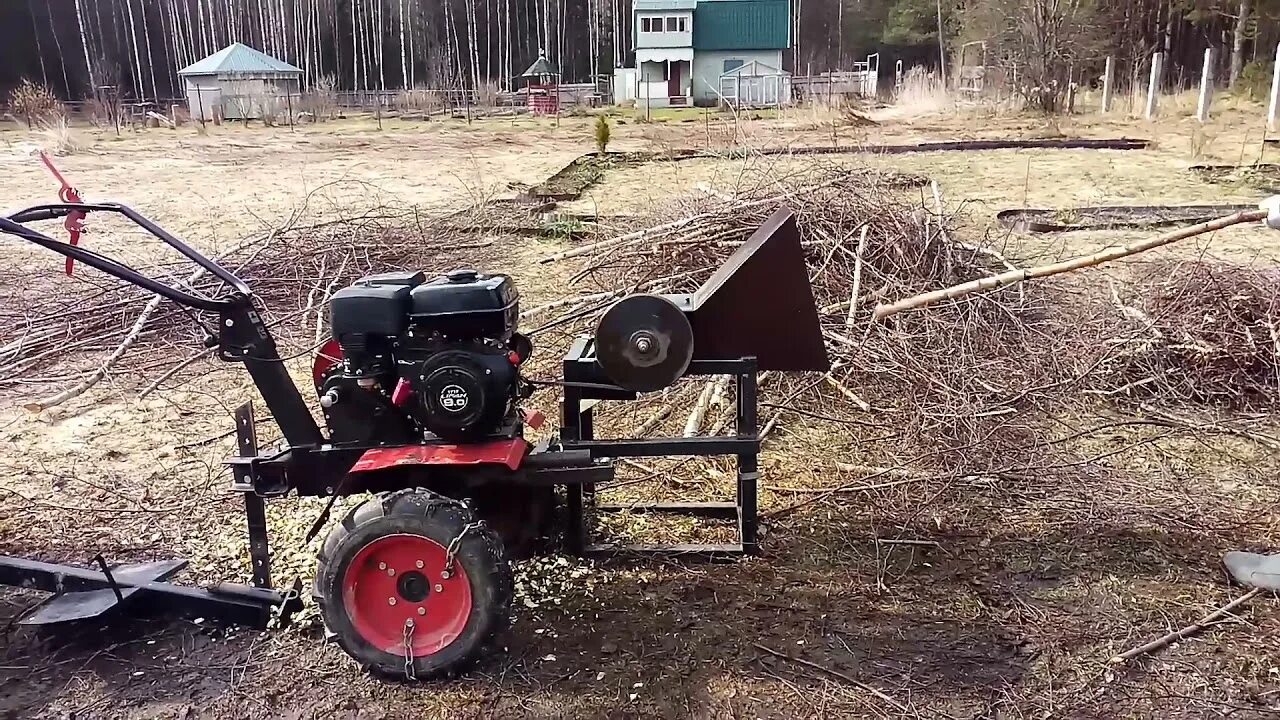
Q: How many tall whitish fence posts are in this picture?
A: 4